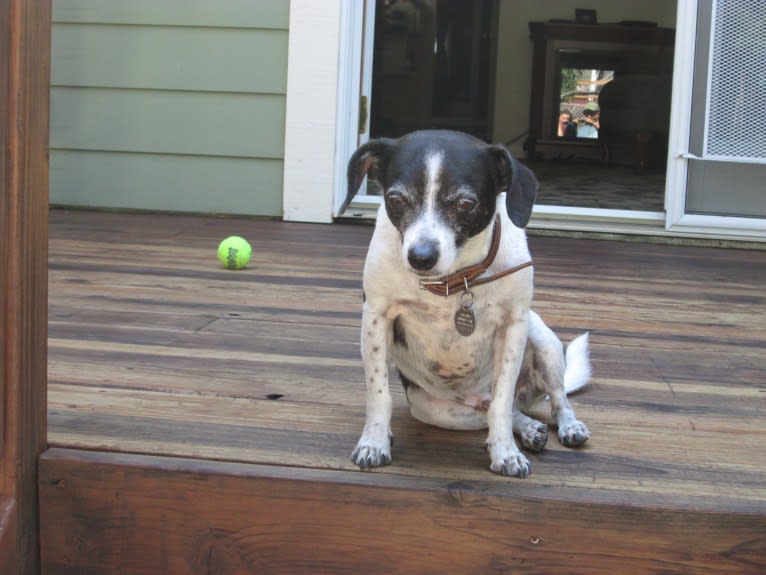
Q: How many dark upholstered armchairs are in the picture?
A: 1